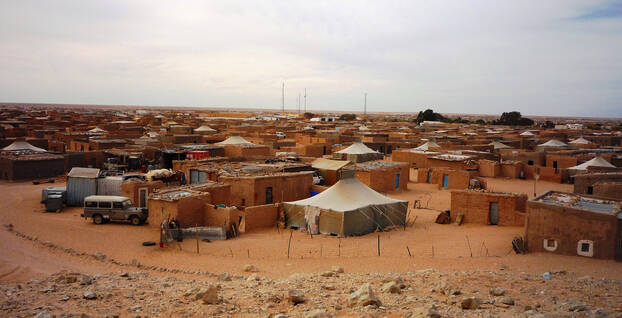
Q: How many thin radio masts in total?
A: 4